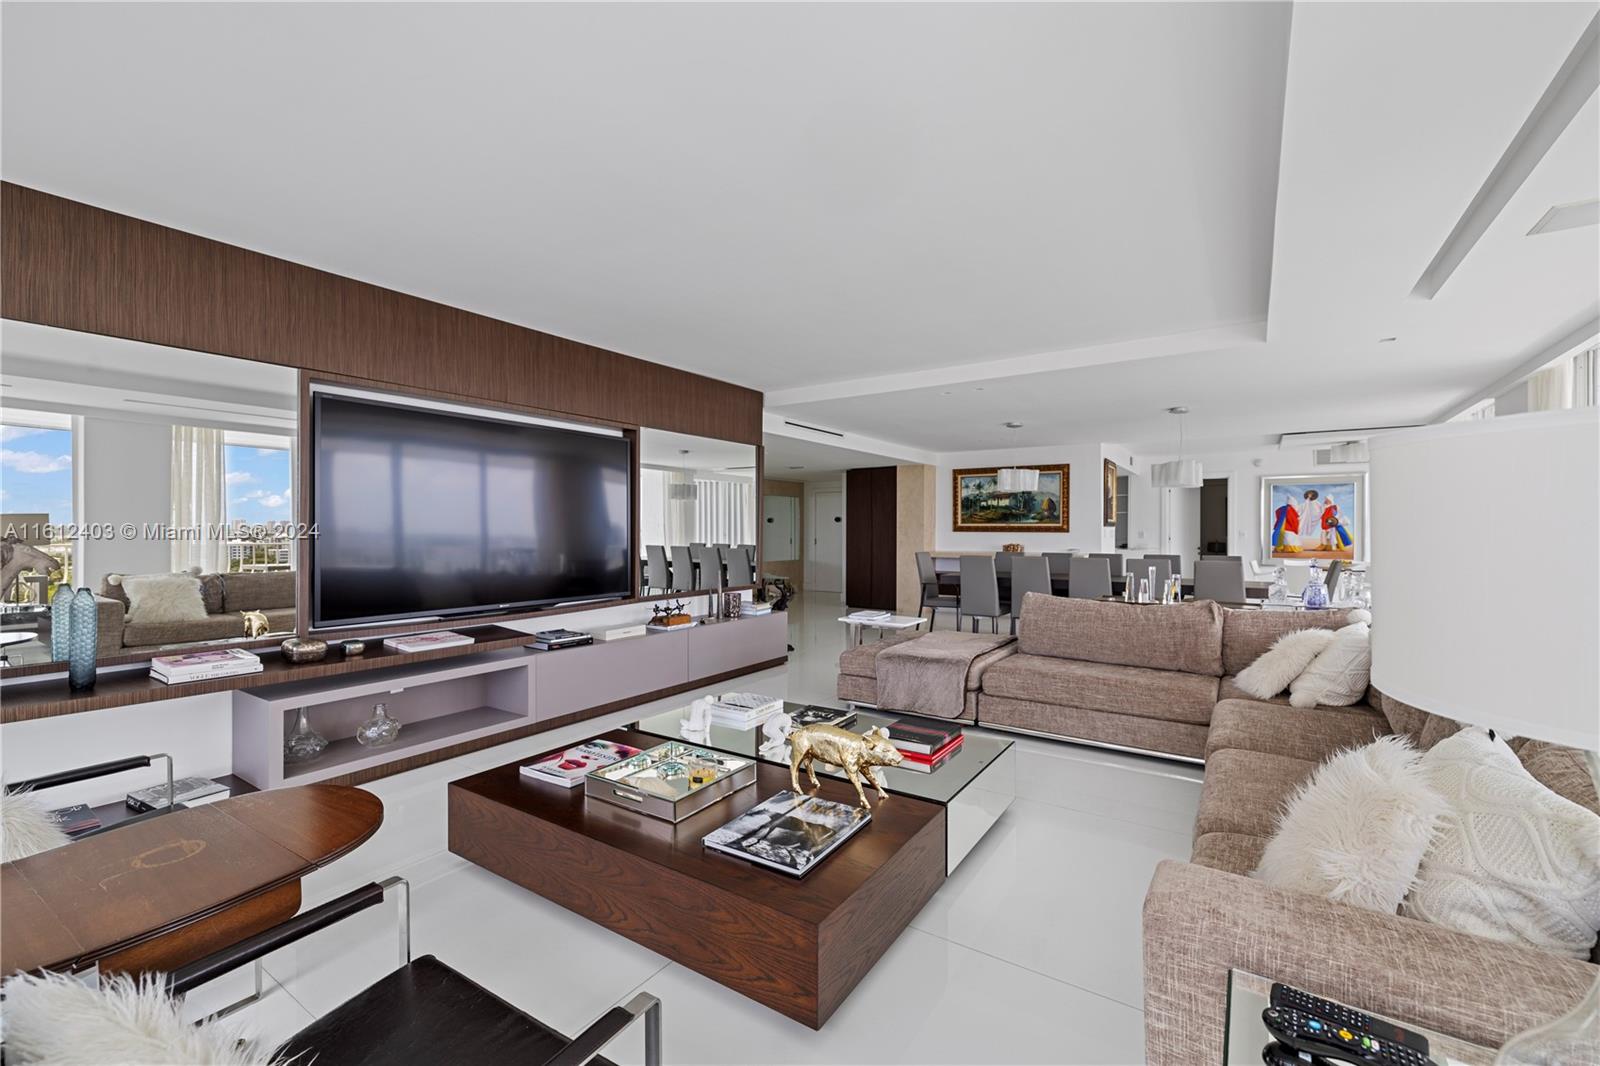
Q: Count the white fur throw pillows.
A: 4